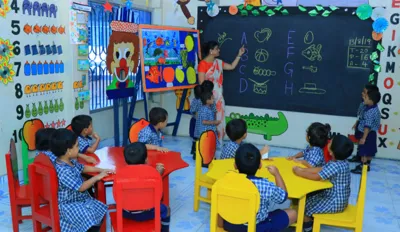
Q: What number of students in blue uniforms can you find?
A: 14